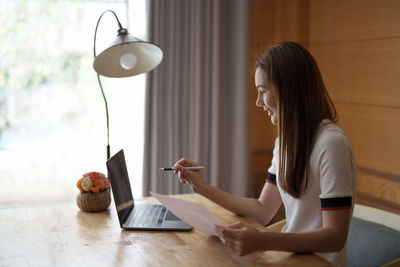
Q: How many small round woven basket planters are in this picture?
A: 1